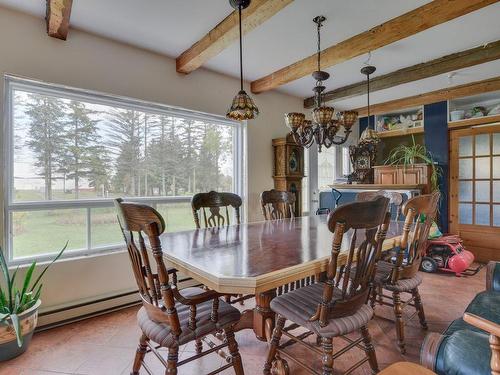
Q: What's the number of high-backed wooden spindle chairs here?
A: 6